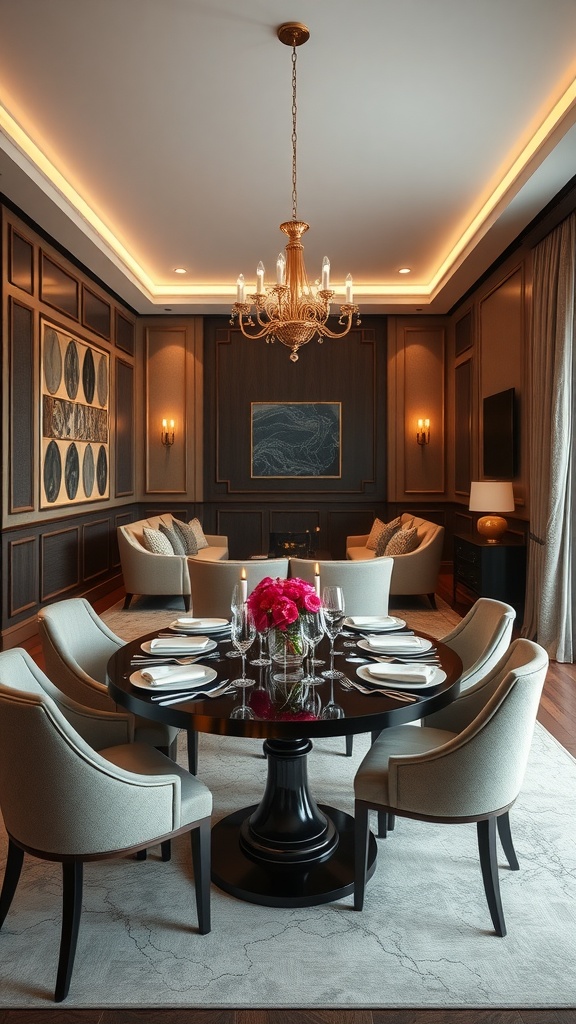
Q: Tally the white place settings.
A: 6